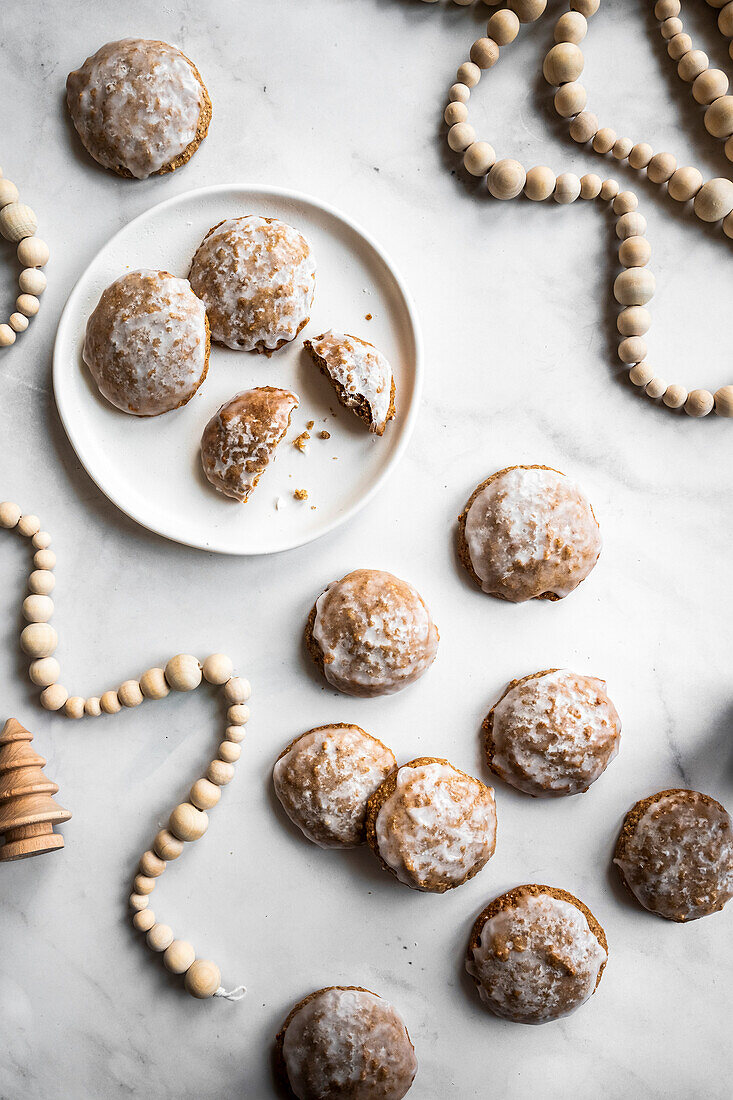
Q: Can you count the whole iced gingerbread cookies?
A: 11